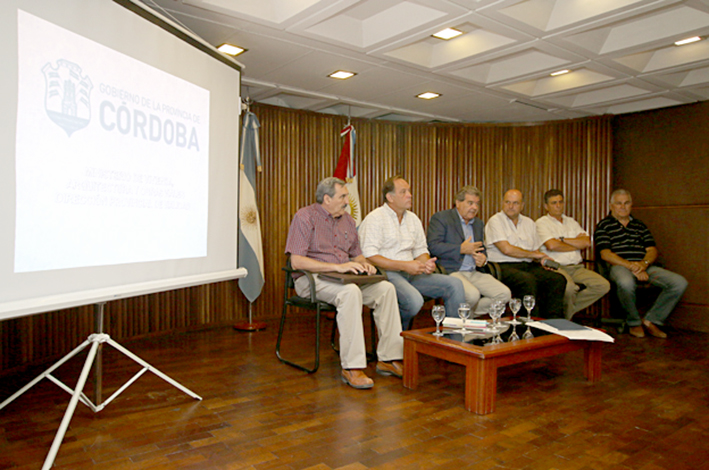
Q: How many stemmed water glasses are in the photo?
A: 6